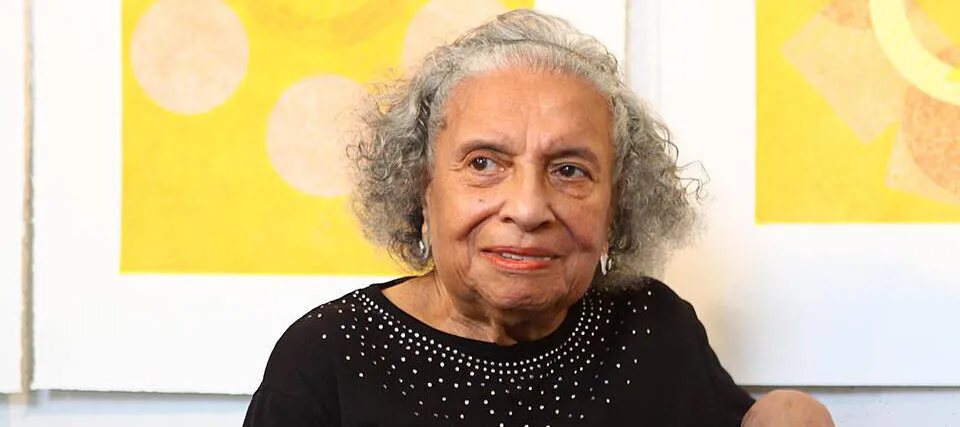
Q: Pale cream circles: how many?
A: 3